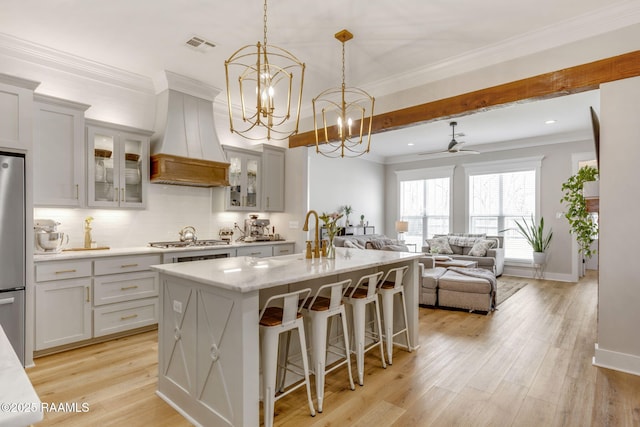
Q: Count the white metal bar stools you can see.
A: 4